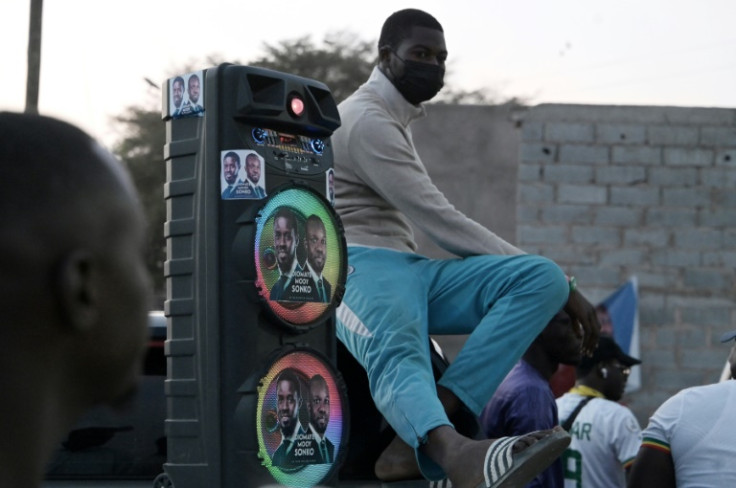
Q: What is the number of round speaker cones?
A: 2